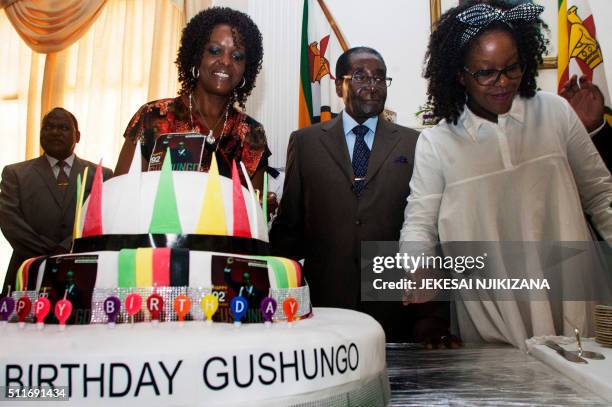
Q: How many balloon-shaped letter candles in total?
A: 12